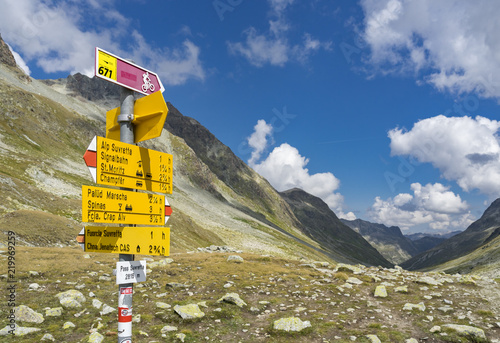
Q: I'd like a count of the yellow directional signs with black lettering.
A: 3